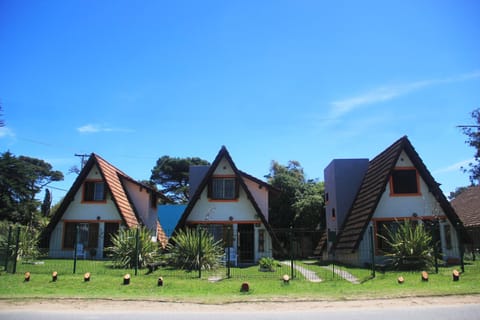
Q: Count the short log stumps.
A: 10